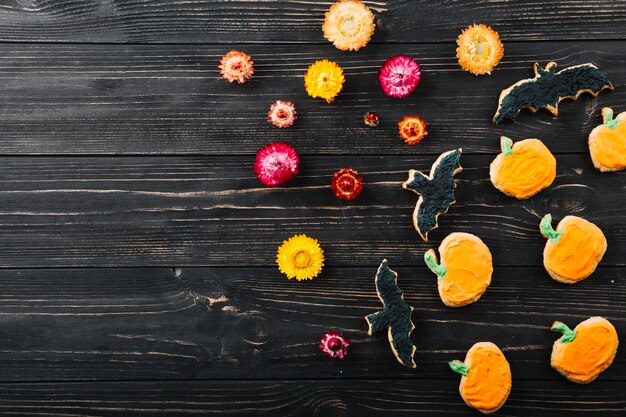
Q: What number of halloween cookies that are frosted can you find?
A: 9